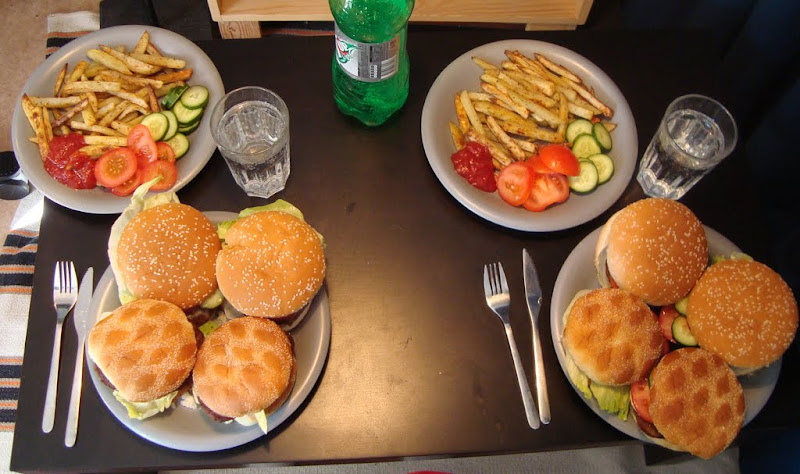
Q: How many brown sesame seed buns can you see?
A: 4